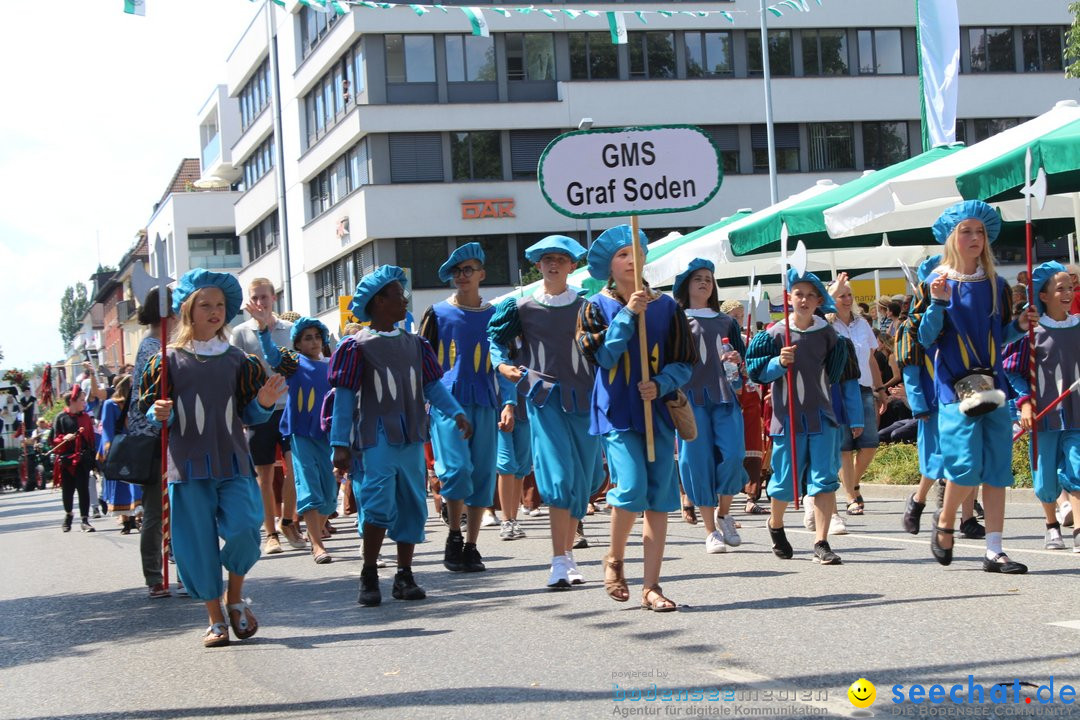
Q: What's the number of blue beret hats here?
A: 11